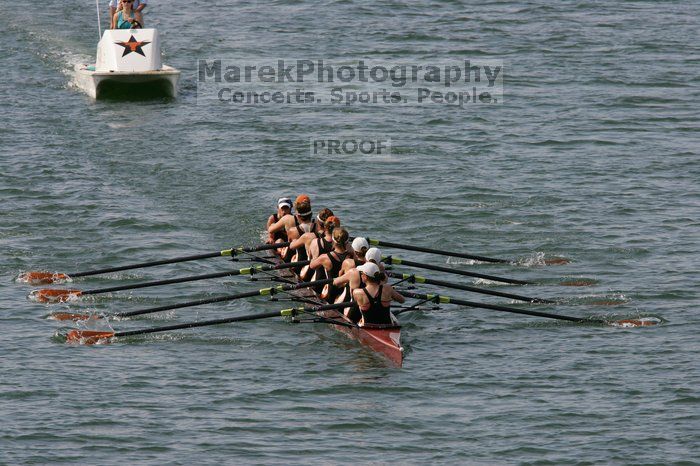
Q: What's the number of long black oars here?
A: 8